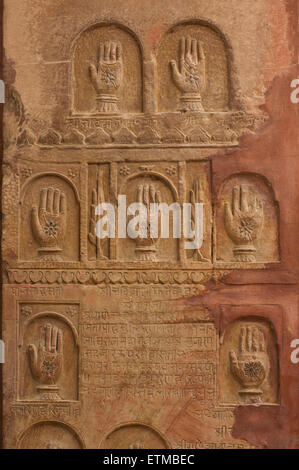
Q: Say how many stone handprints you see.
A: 7